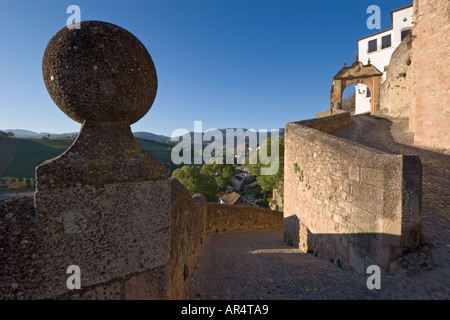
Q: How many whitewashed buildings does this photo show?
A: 1